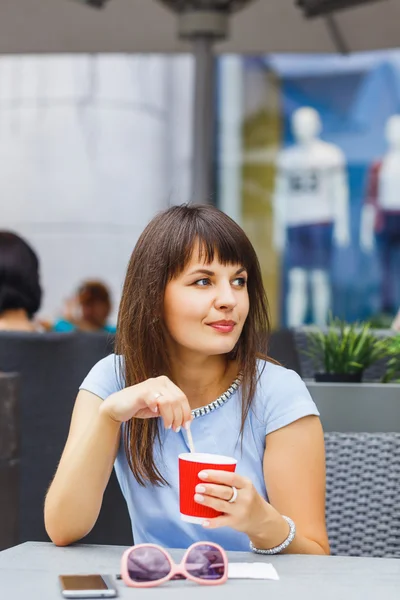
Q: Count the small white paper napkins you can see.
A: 1